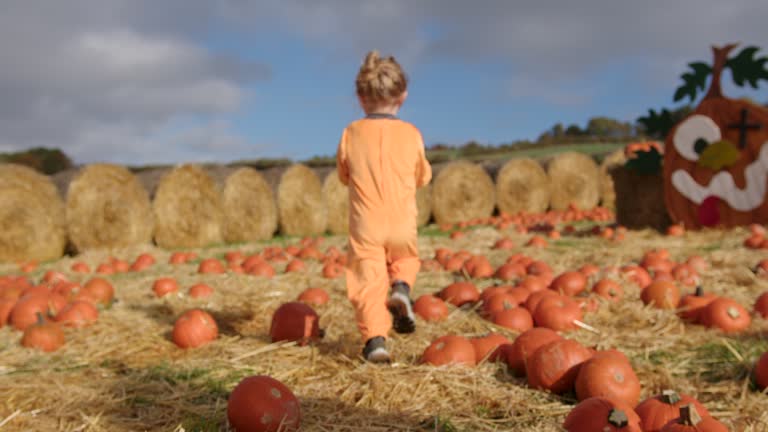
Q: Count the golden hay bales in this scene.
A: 11